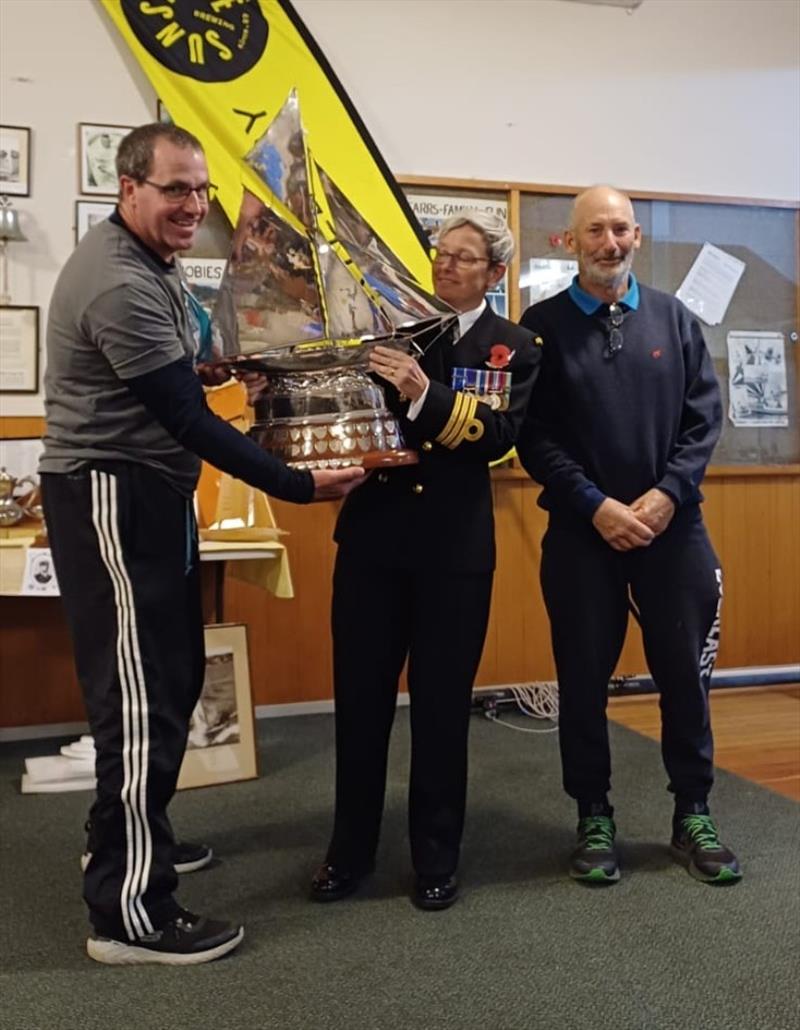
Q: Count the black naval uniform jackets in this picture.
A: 1